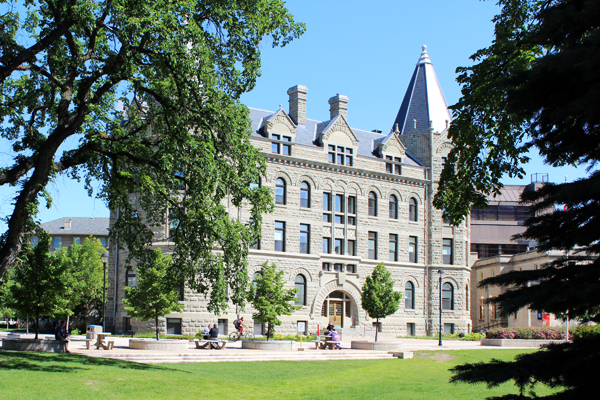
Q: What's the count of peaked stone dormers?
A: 3